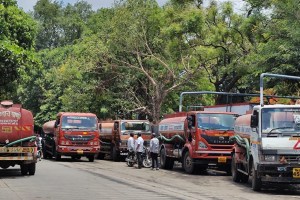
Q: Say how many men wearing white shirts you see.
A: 3